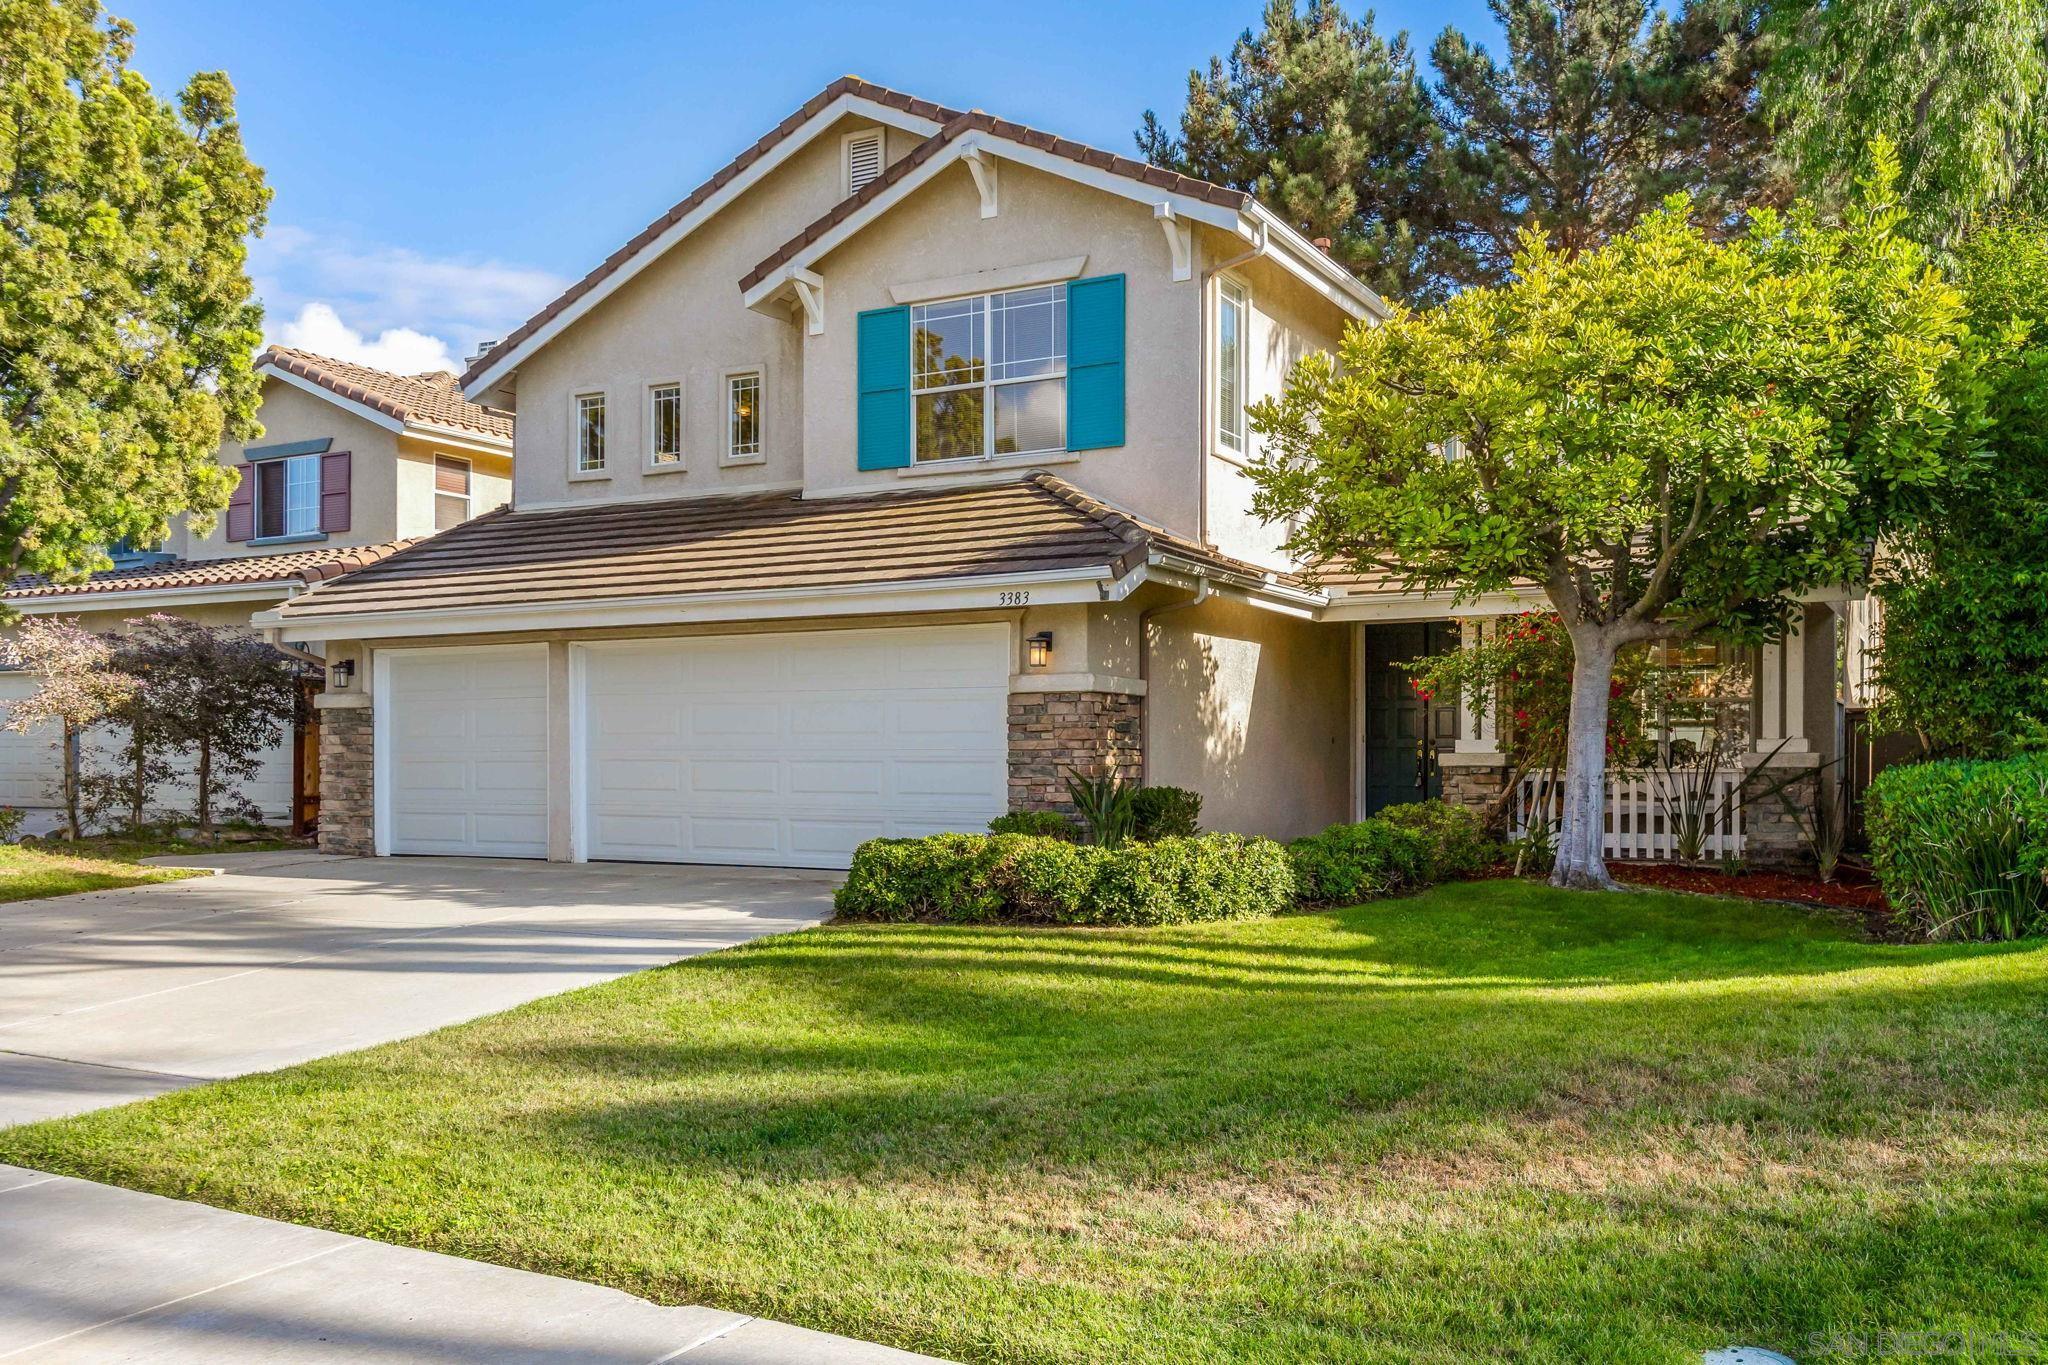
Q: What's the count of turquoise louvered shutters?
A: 2